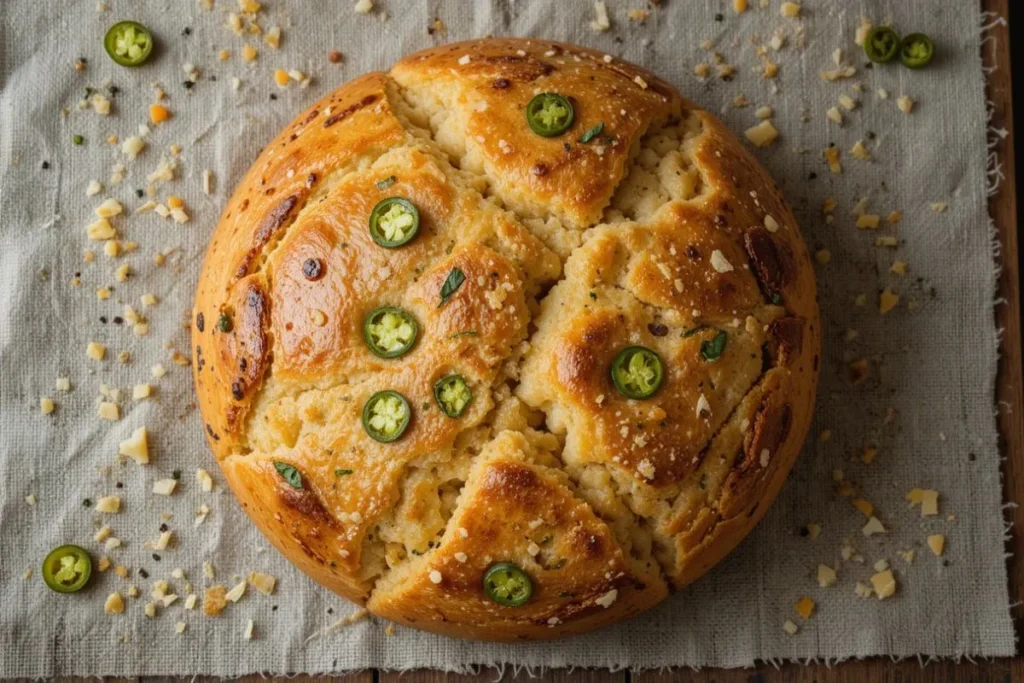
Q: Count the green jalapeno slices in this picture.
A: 11